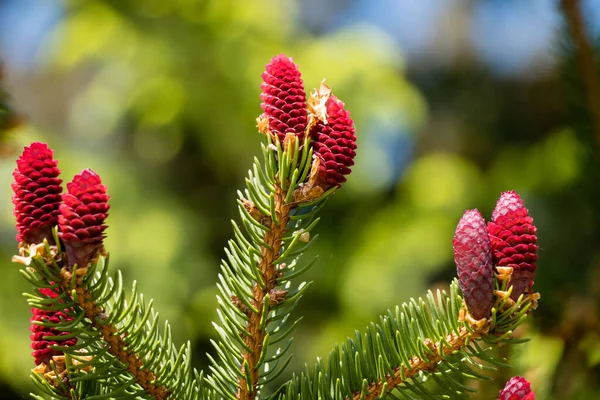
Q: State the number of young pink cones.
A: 8